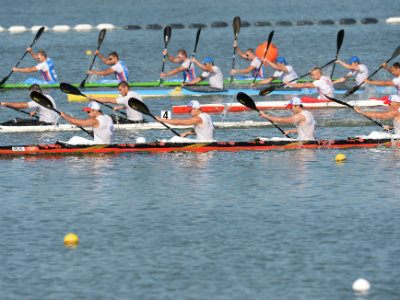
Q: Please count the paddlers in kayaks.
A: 15